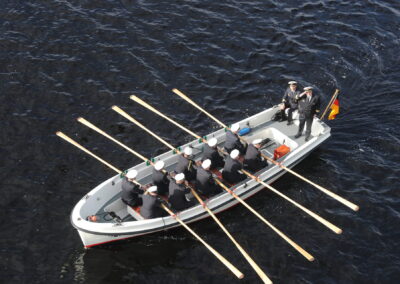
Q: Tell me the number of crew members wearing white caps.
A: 12